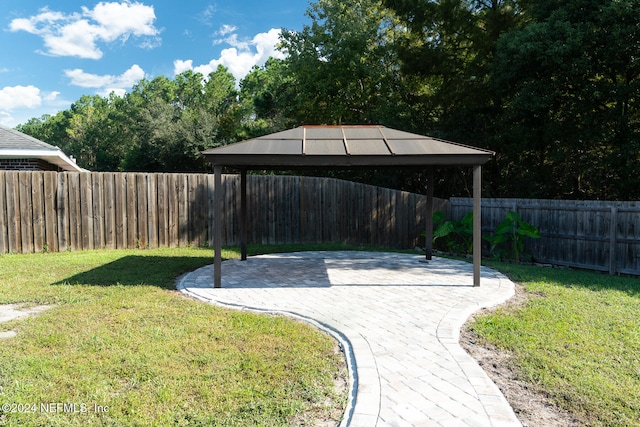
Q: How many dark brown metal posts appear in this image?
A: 4